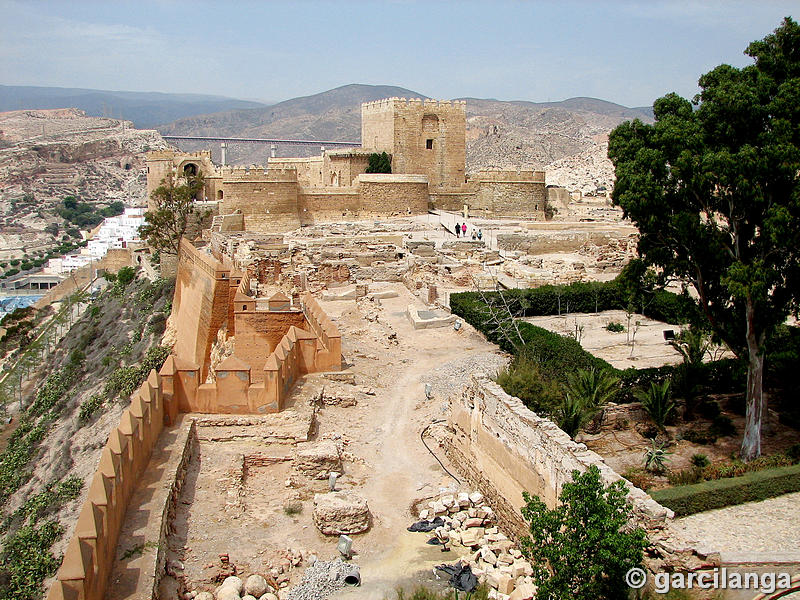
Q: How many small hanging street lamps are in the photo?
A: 0